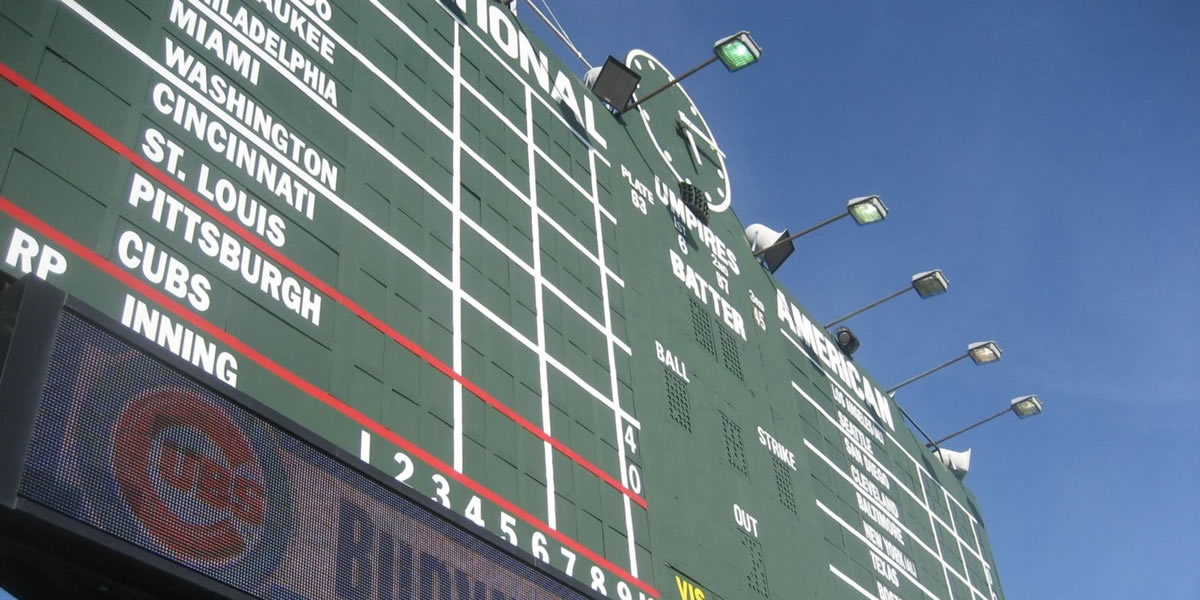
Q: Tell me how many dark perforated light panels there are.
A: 6